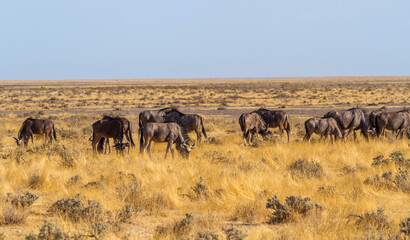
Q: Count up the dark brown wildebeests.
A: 12